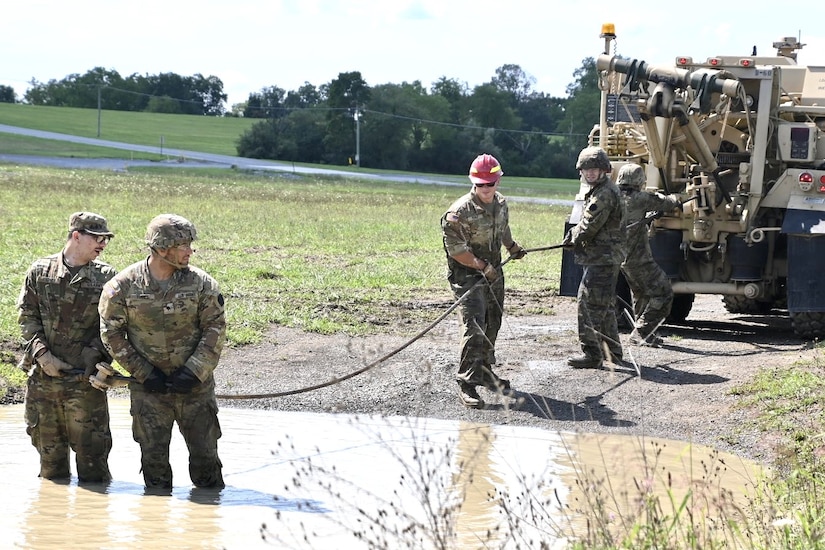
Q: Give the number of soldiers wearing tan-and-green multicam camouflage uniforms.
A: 5